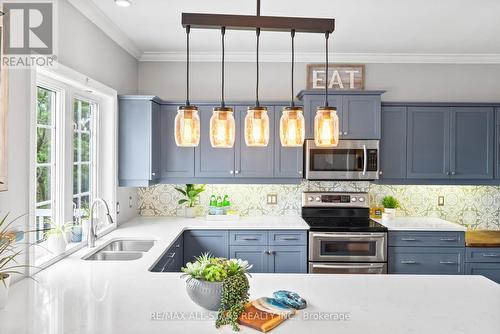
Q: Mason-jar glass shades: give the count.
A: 5